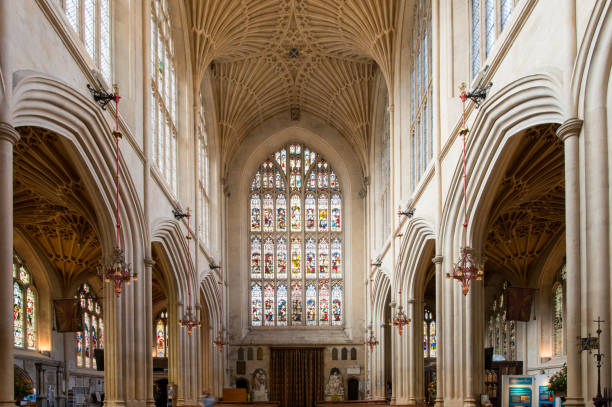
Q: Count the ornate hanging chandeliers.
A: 6